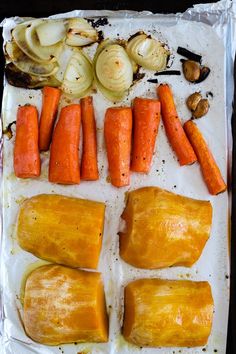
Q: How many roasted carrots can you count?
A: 8